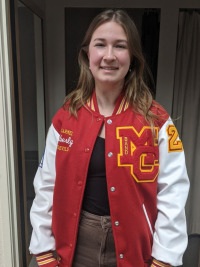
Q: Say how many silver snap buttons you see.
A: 5